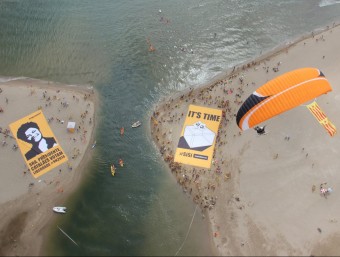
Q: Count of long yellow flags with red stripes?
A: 1